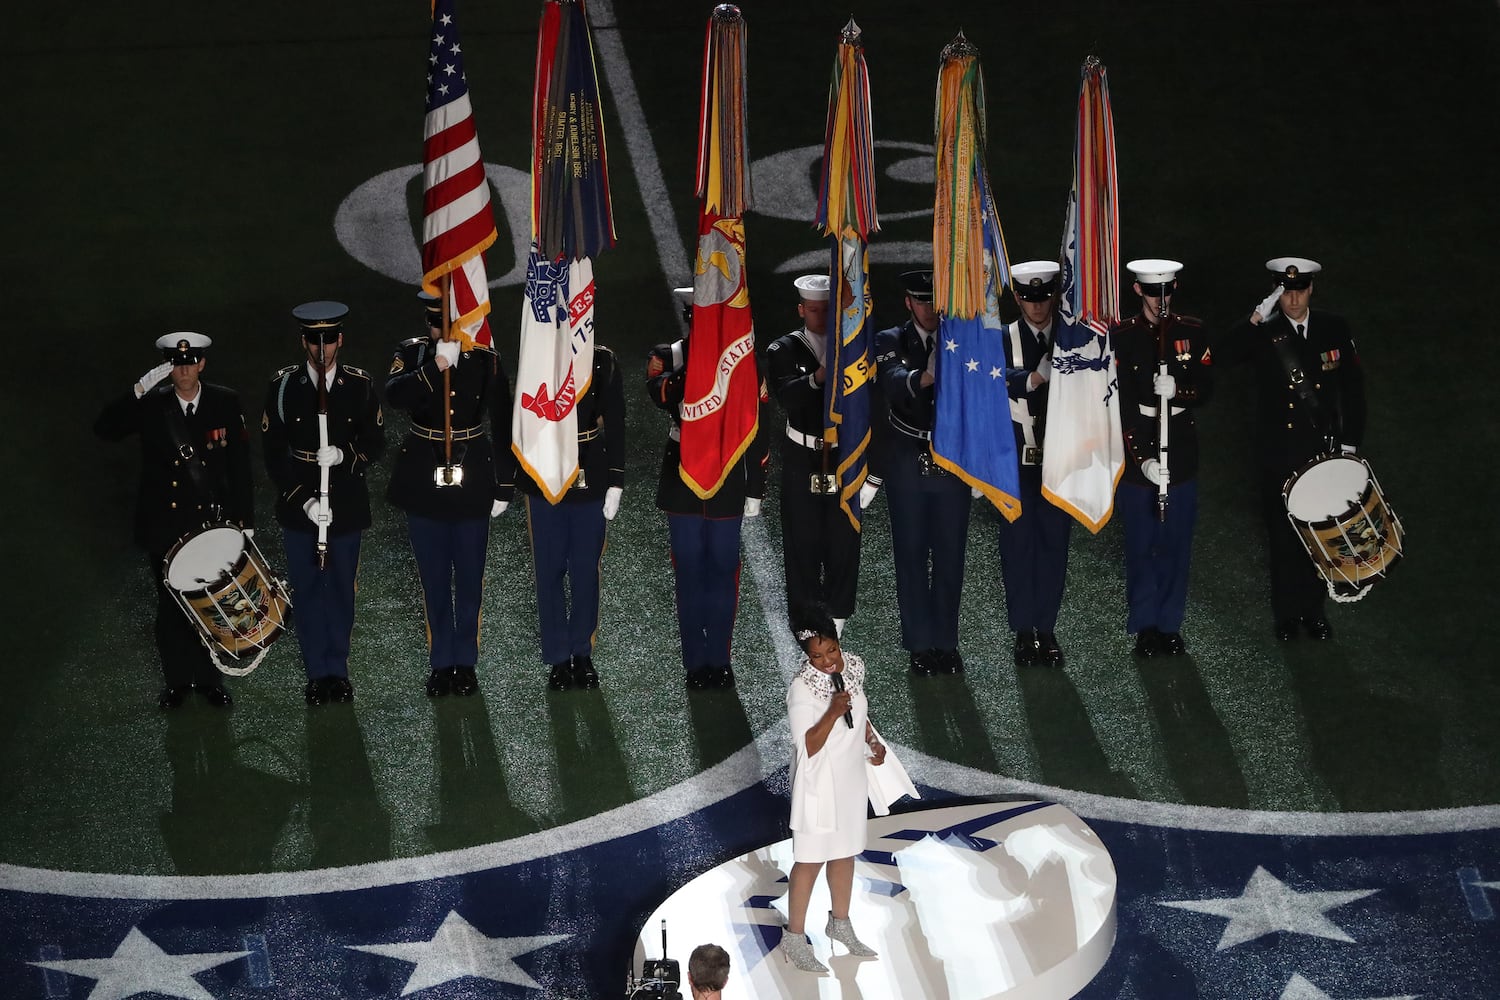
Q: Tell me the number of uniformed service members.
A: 10